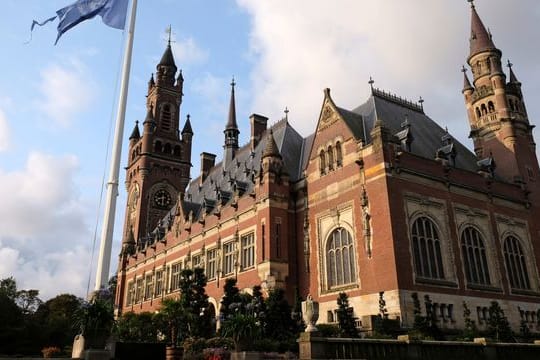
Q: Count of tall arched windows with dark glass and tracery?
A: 4